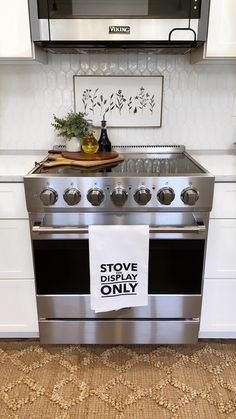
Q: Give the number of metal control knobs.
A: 7